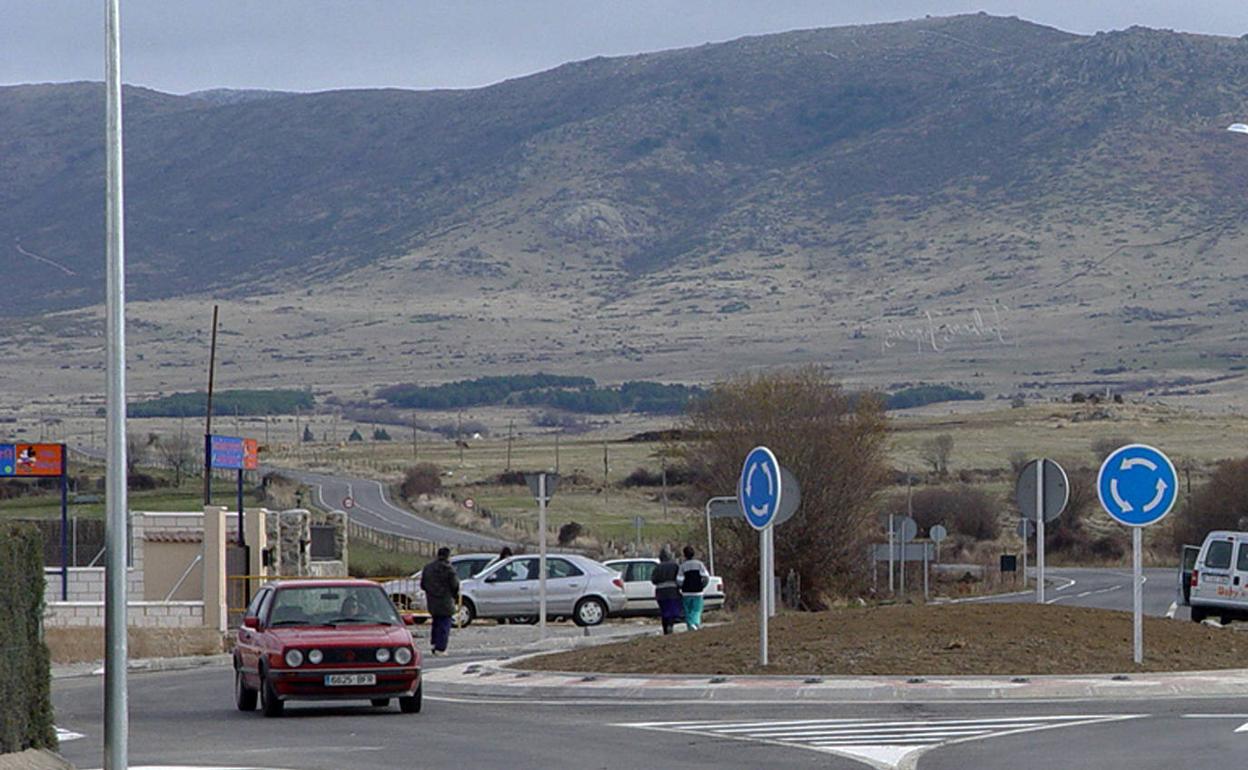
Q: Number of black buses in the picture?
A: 0